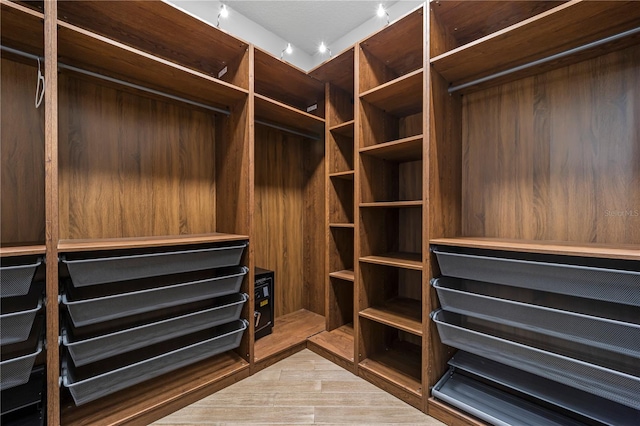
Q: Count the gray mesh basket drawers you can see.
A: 10